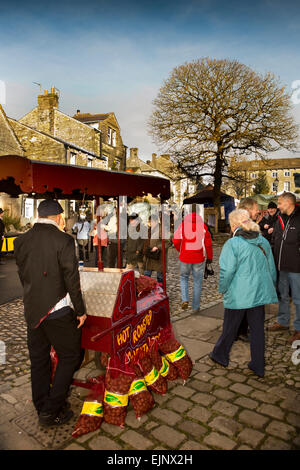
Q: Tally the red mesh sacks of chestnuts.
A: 6